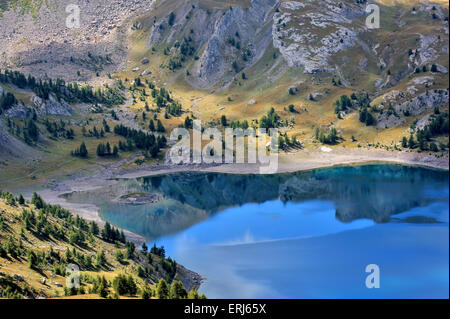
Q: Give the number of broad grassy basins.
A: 1